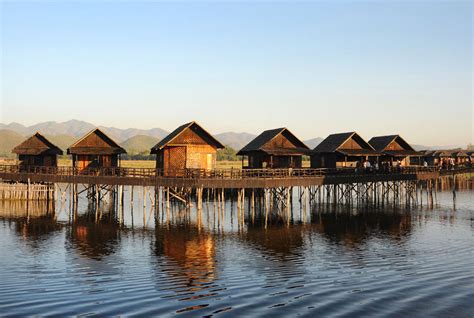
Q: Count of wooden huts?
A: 6